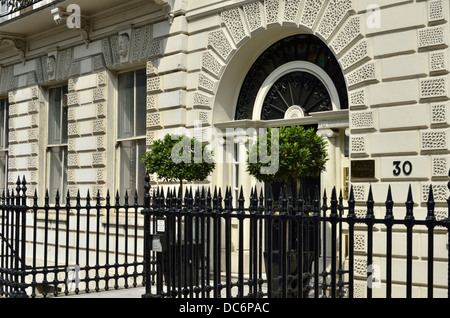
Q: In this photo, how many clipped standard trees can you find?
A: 2